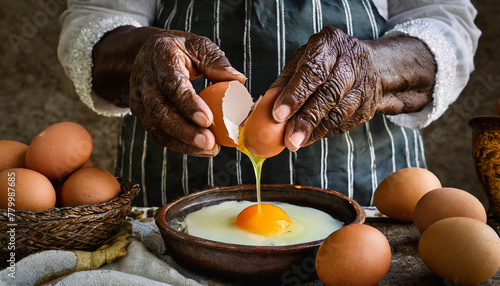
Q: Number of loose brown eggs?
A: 4